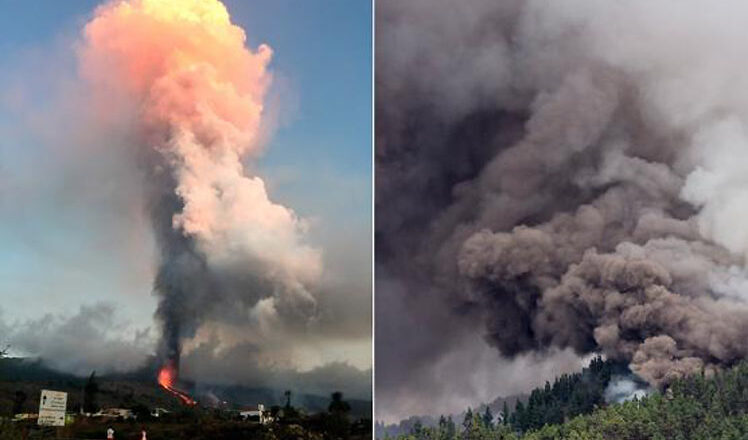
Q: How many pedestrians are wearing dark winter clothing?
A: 0